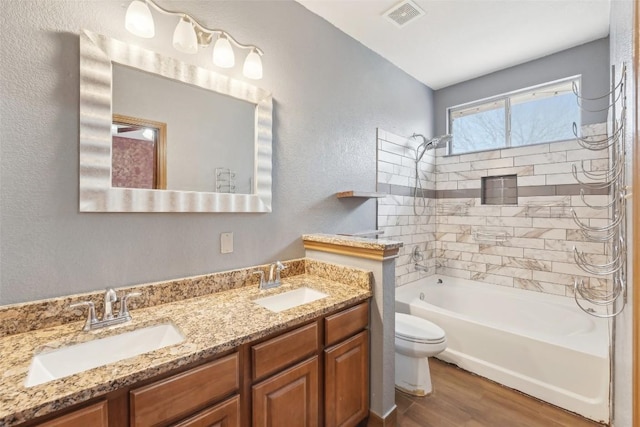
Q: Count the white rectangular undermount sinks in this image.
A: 2